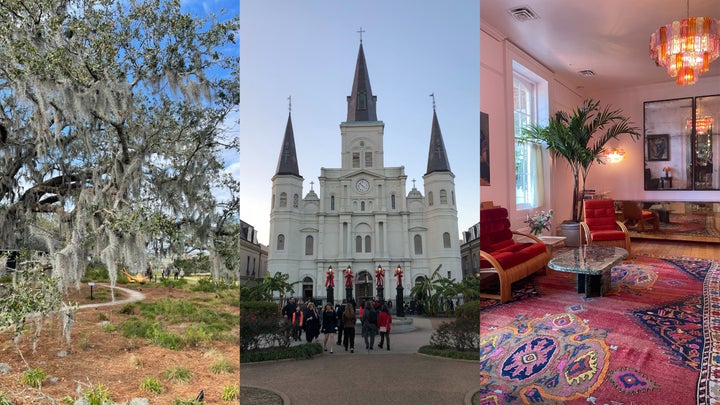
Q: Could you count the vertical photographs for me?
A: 3